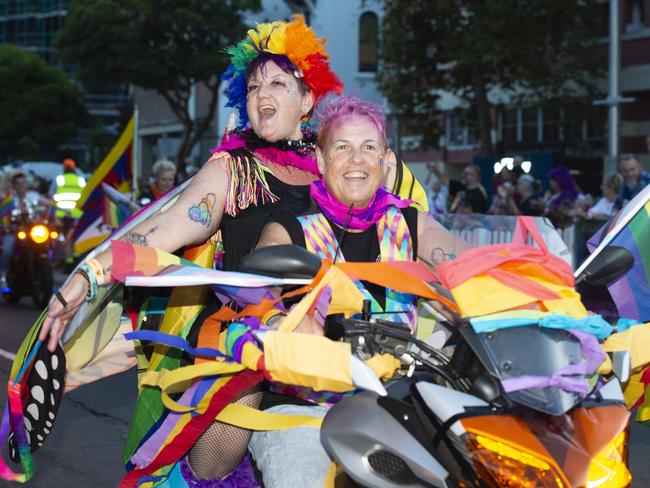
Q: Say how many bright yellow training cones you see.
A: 0